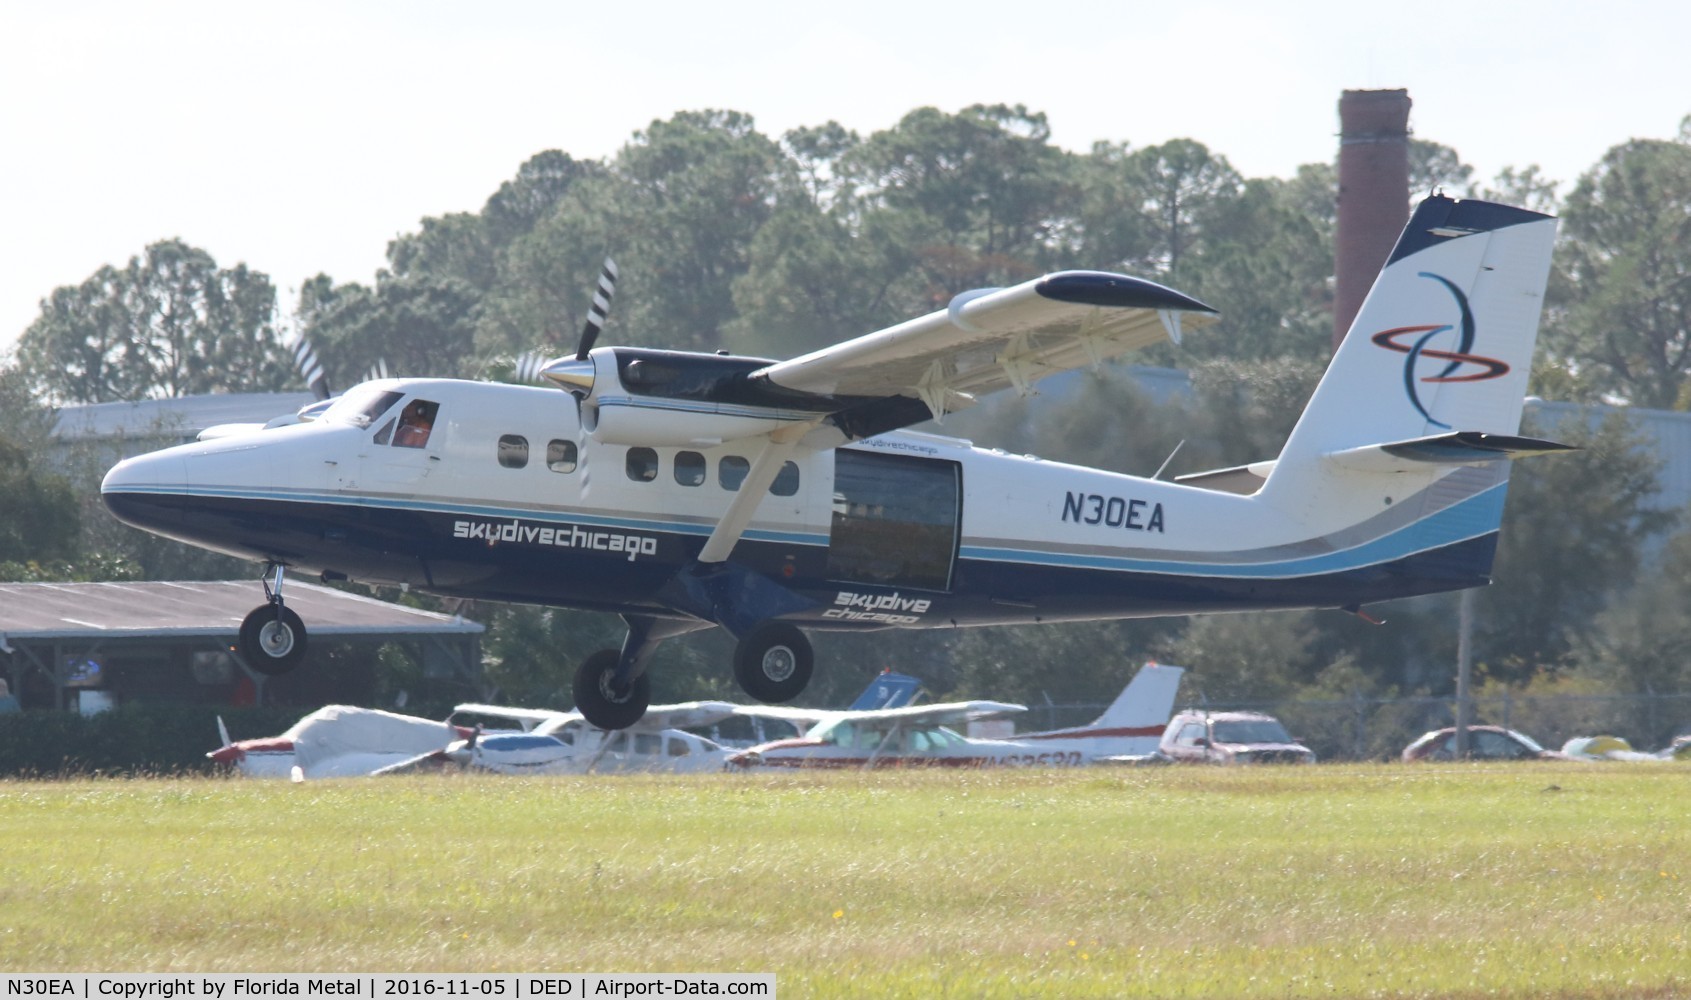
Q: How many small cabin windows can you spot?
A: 6